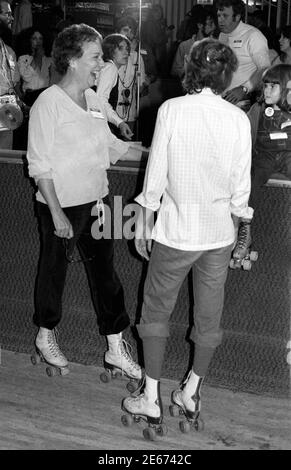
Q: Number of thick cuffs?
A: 2